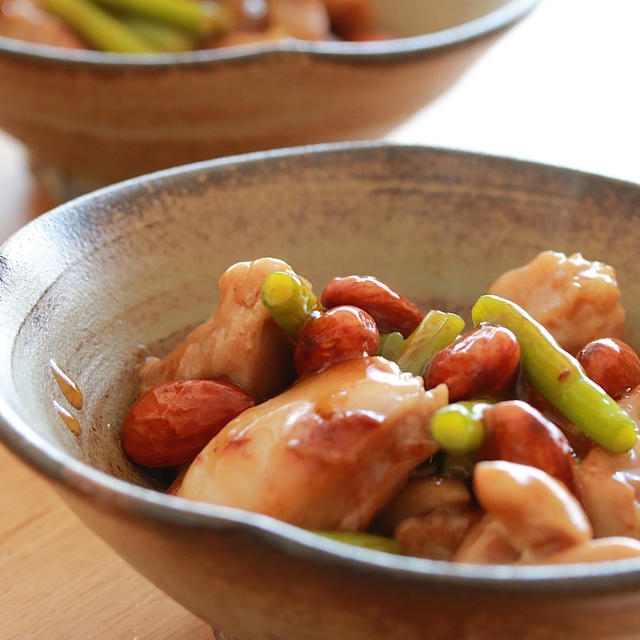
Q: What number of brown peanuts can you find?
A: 6